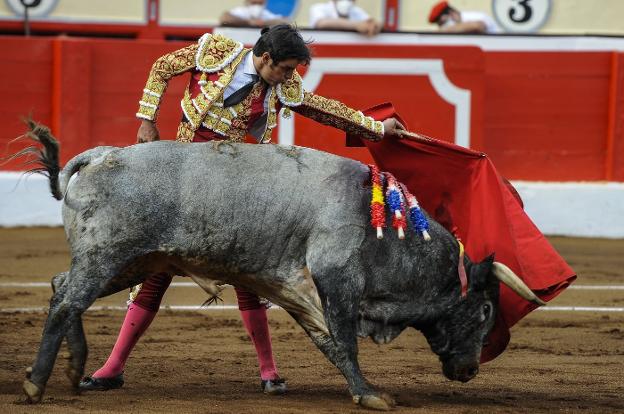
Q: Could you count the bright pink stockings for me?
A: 2